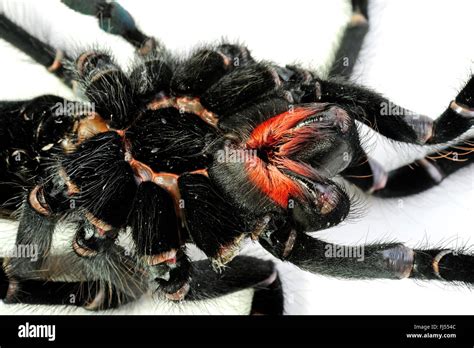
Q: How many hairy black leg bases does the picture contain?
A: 8